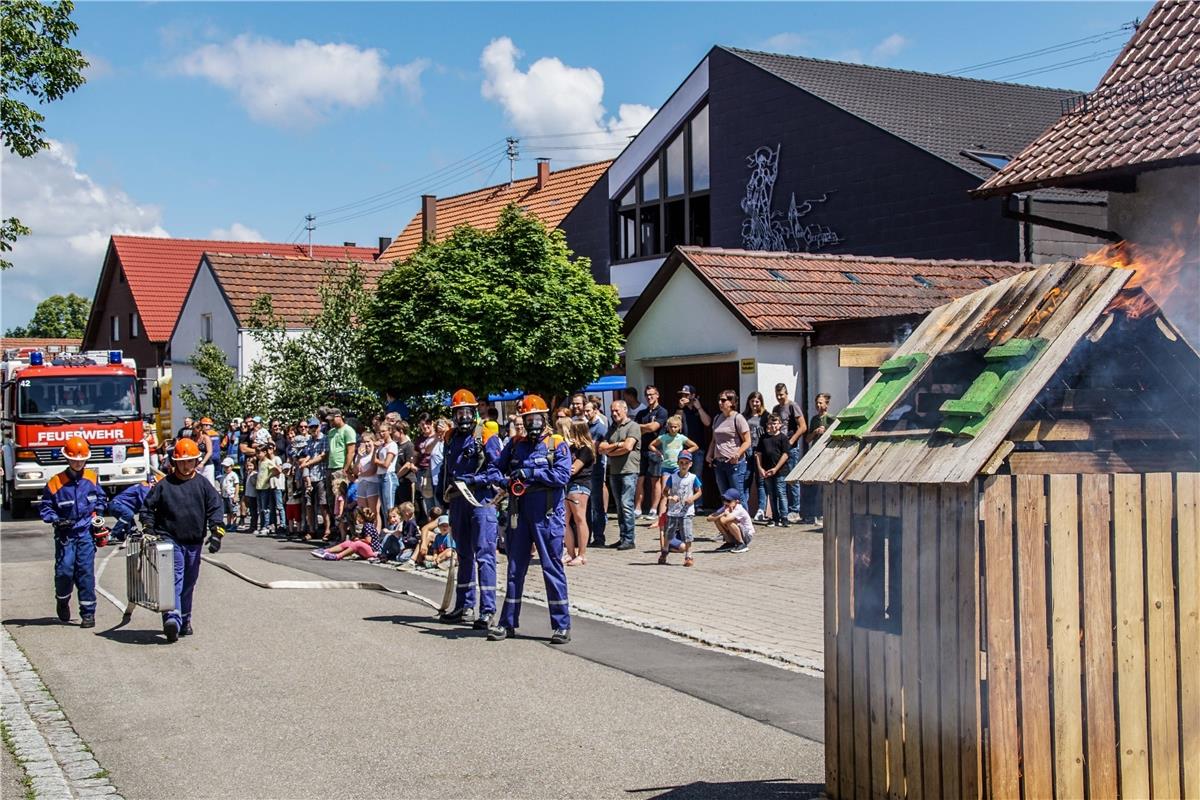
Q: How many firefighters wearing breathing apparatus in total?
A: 2